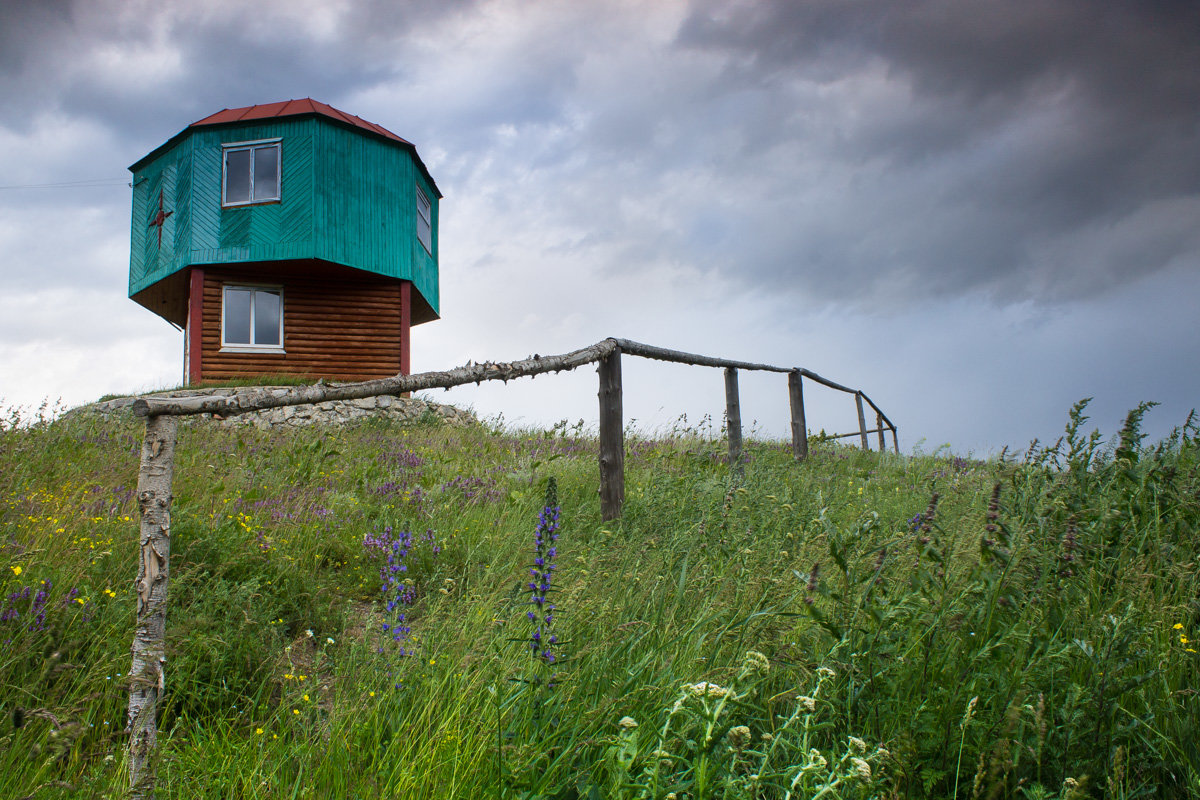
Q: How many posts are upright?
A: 7